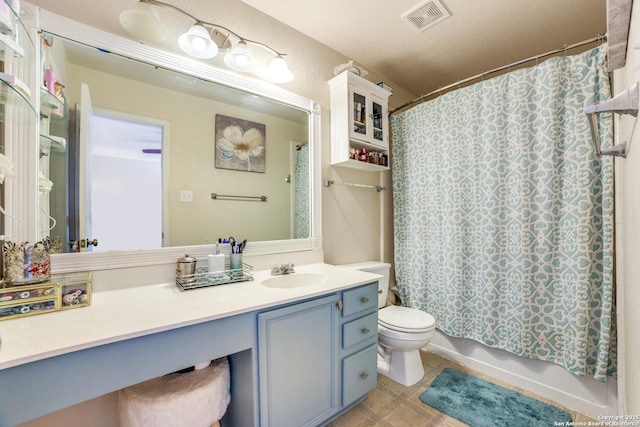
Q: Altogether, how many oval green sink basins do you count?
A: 0